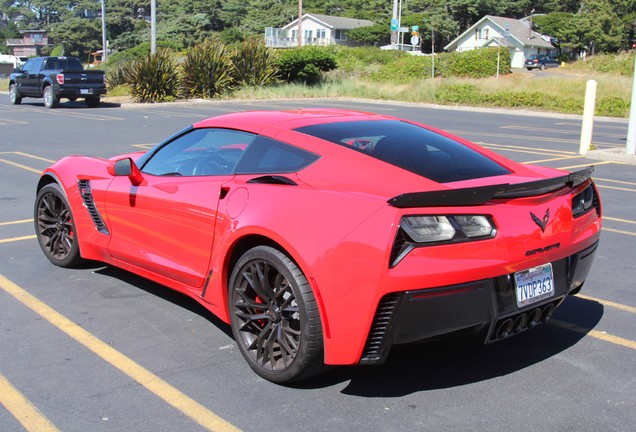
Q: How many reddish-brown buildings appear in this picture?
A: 1